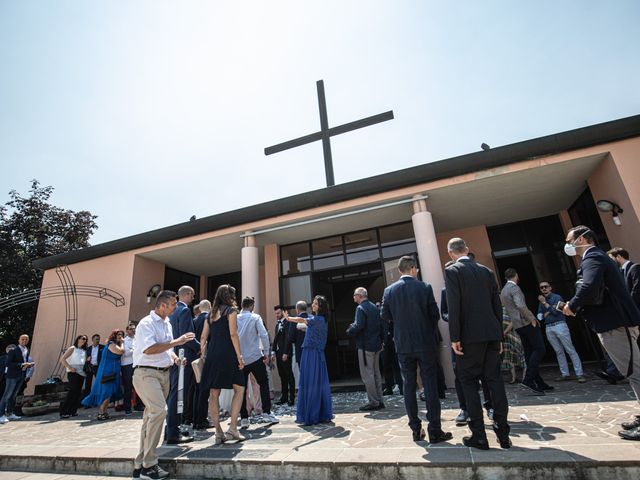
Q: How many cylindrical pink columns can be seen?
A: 2